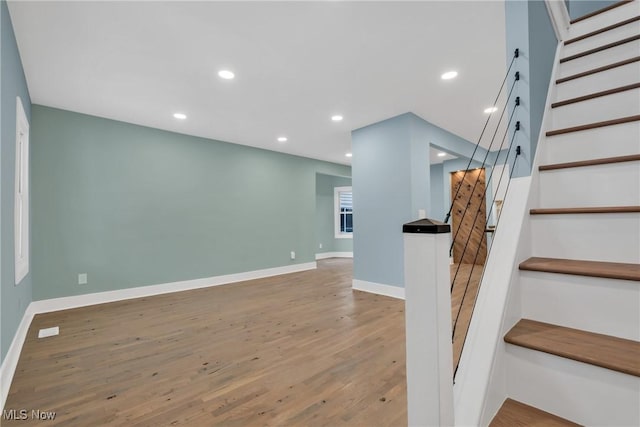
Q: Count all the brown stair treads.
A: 11